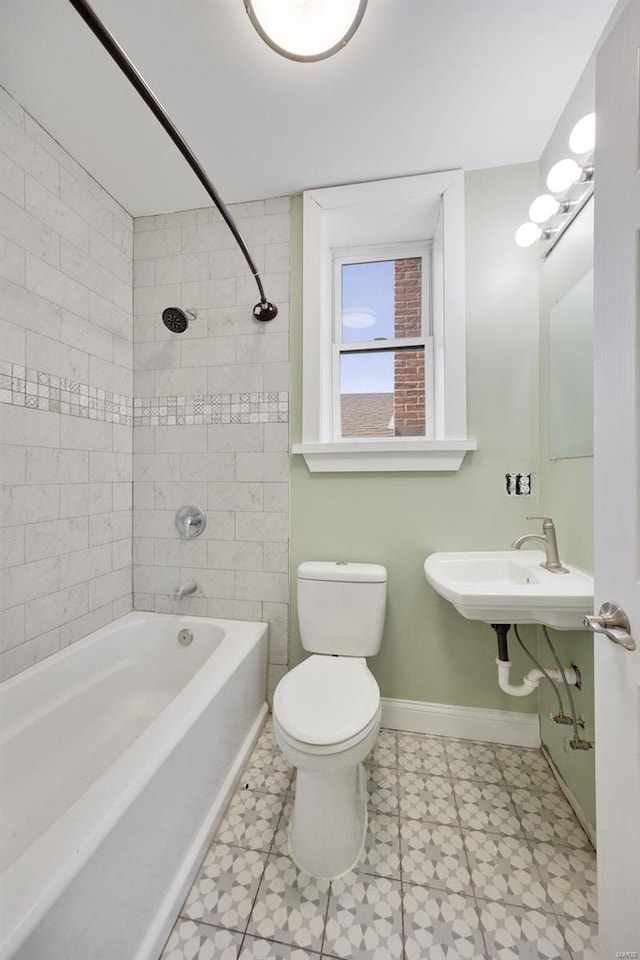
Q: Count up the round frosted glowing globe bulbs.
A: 4